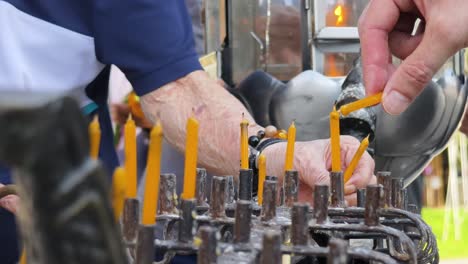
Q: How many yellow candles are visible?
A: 11